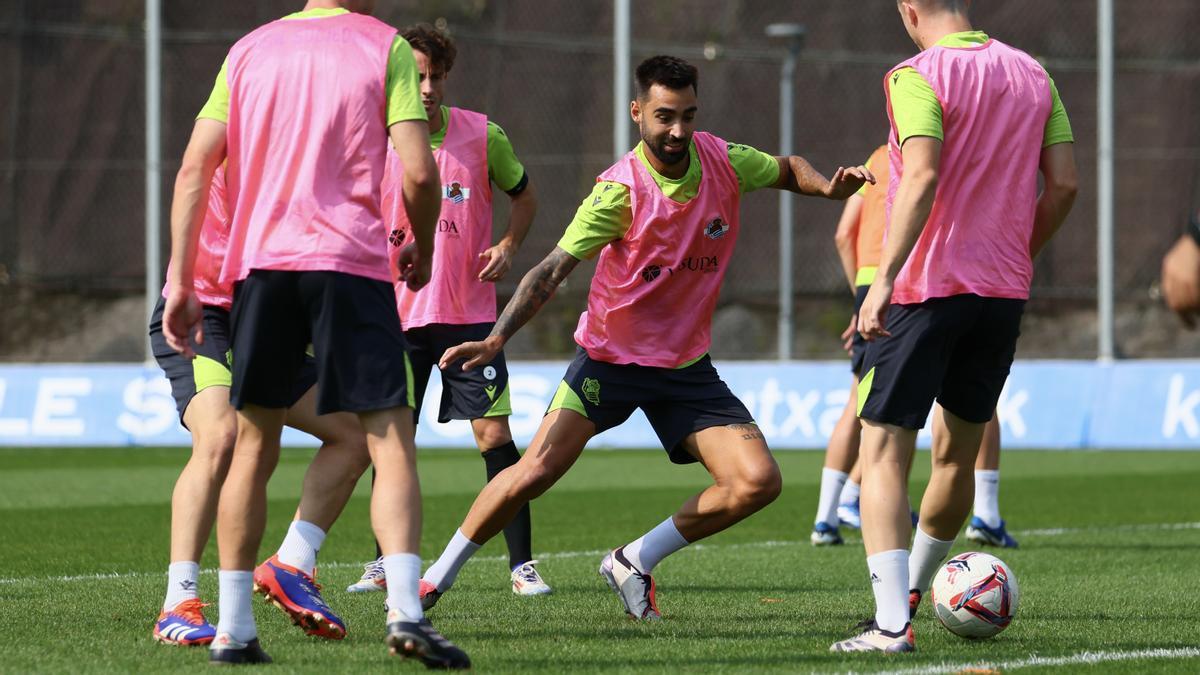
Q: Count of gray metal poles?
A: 4